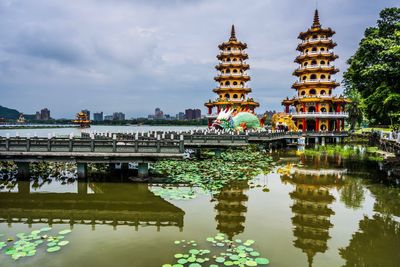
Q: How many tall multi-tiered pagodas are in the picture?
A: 2